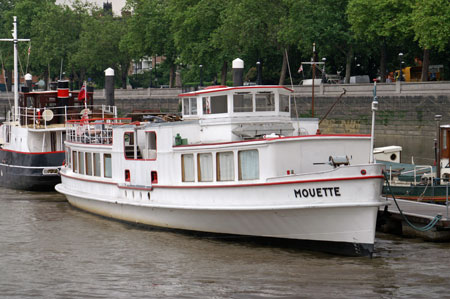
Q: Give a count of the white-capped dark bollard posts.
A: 3